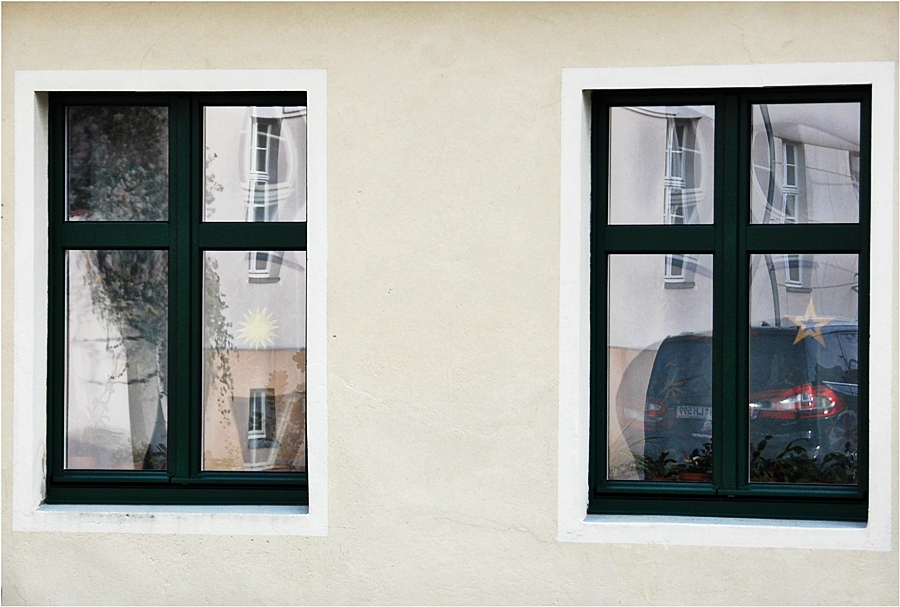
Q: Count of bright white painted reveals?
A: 2